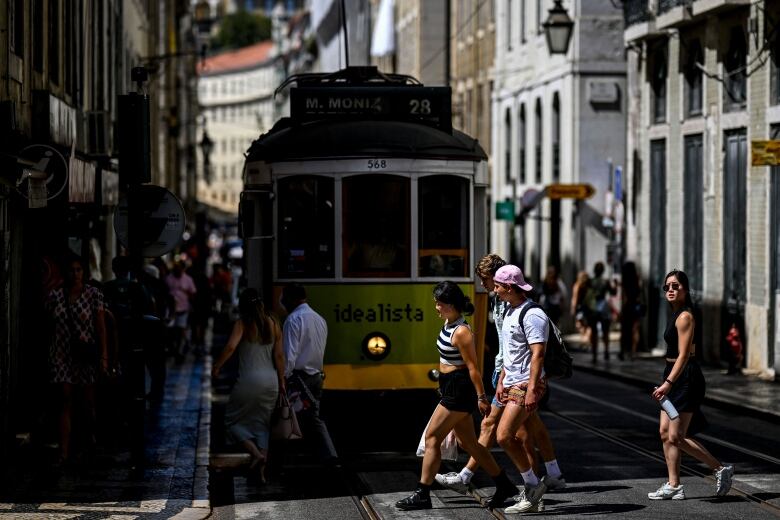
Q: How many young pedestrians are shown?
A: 4